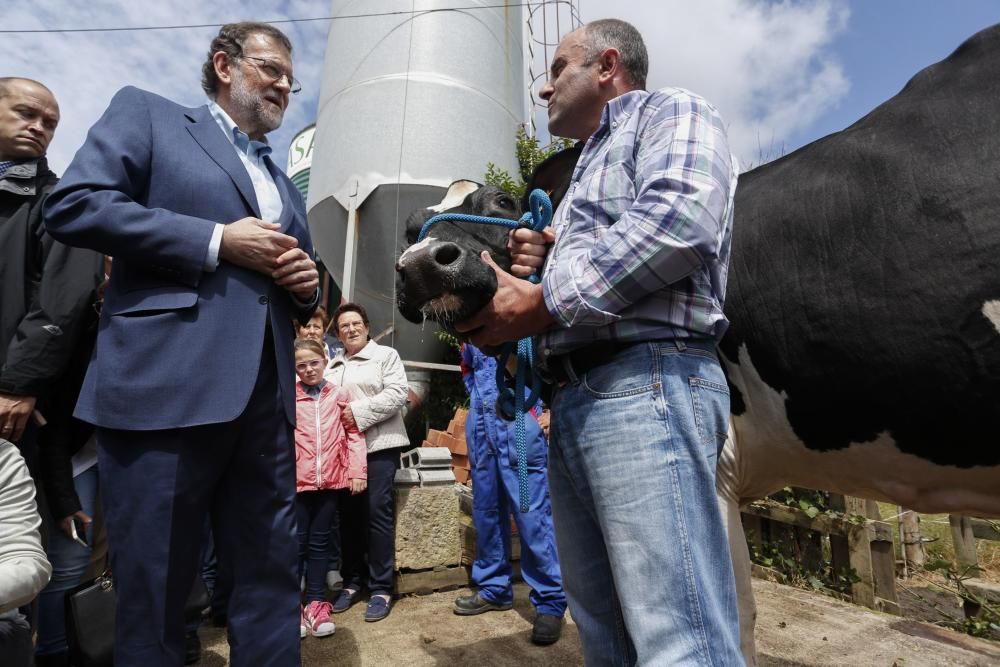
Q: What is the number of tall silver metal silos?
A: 1